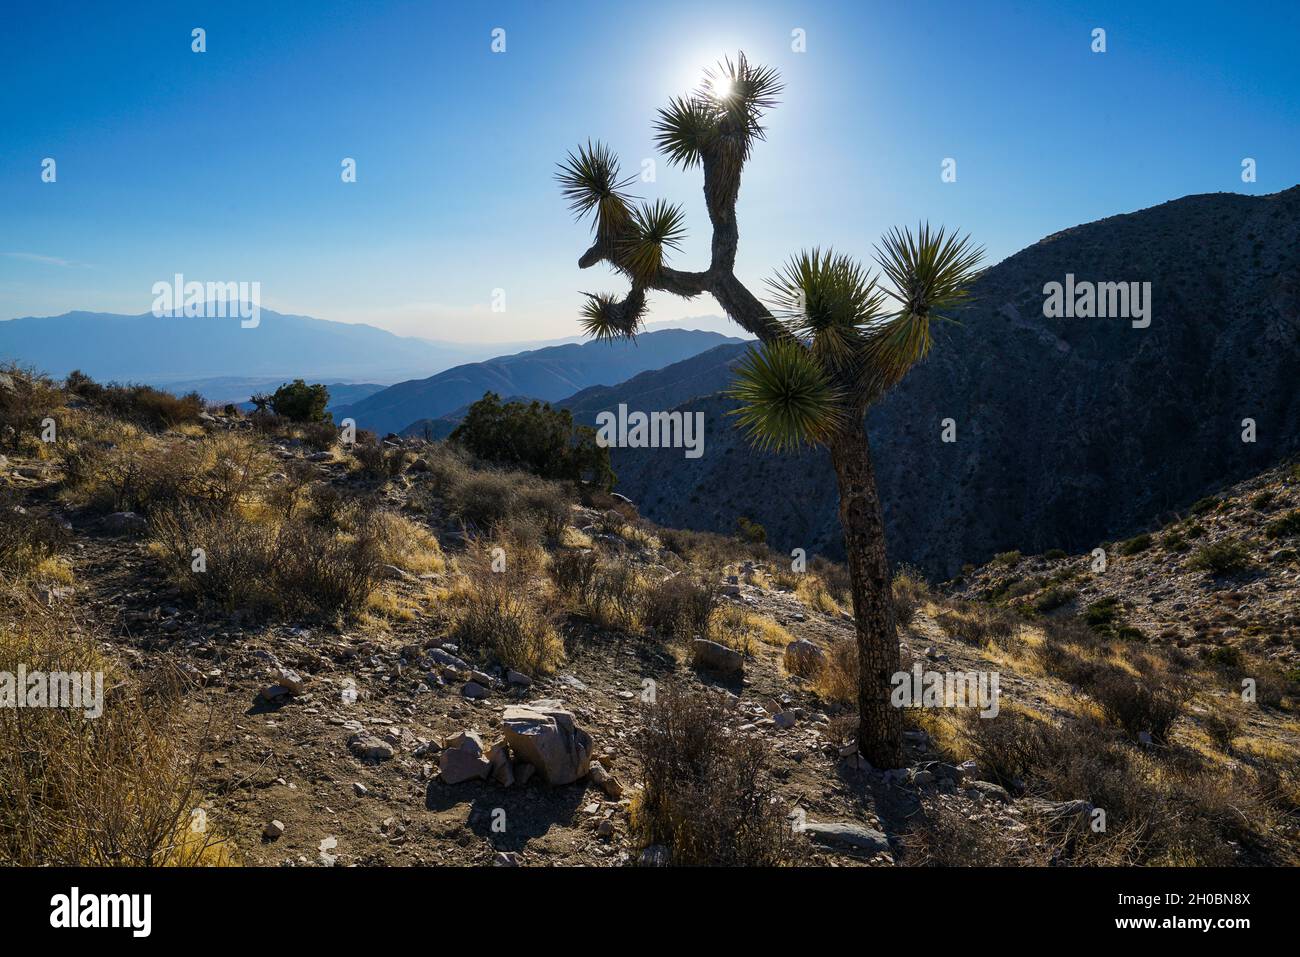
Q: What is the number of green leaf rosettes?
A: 8